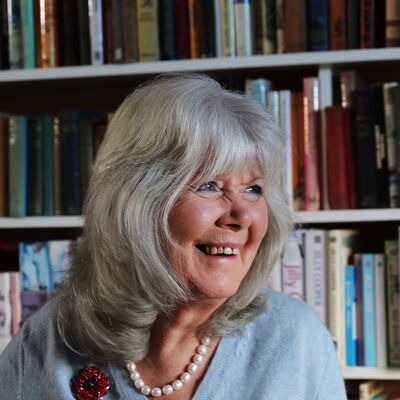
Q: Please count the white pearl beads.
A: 12